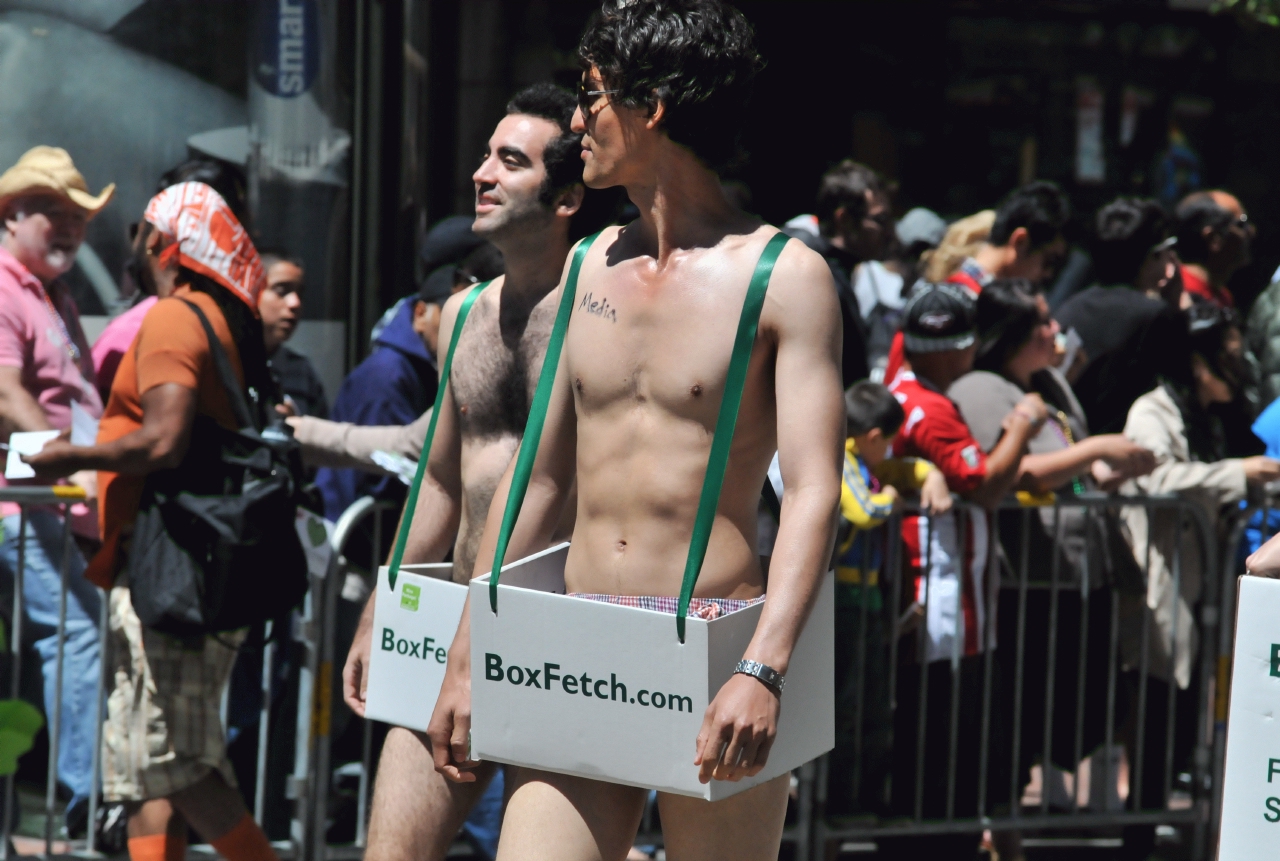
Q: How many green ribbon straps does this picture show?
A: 3